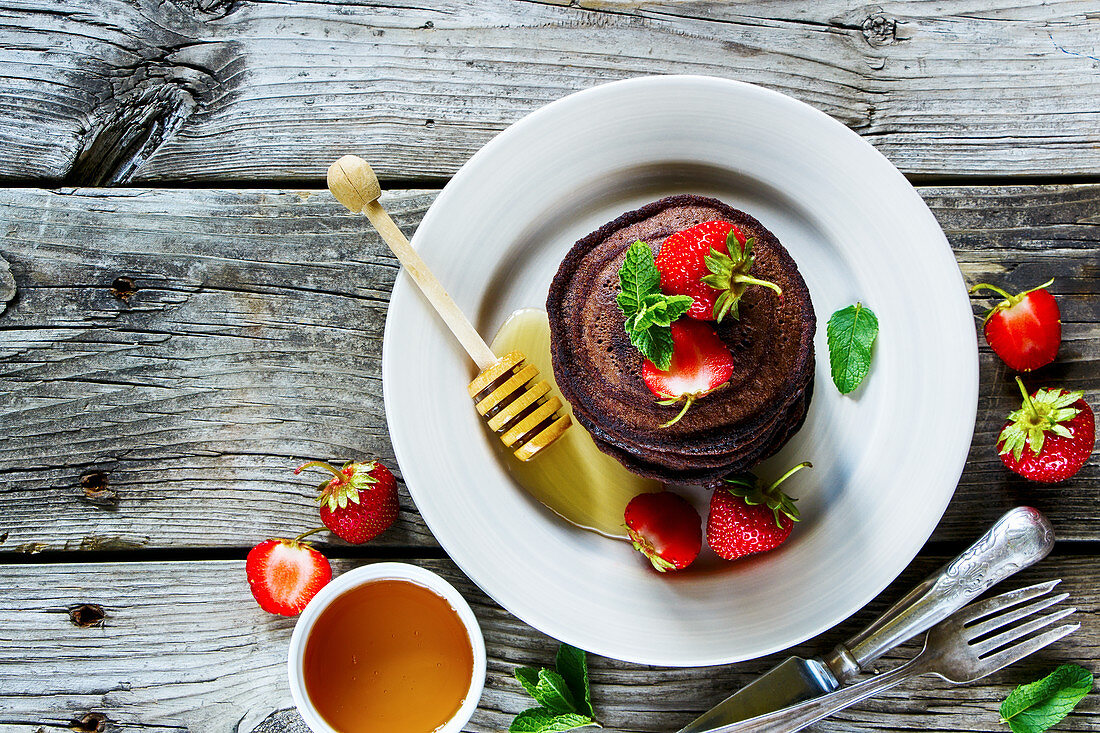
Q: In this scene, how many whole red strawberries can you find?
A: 4